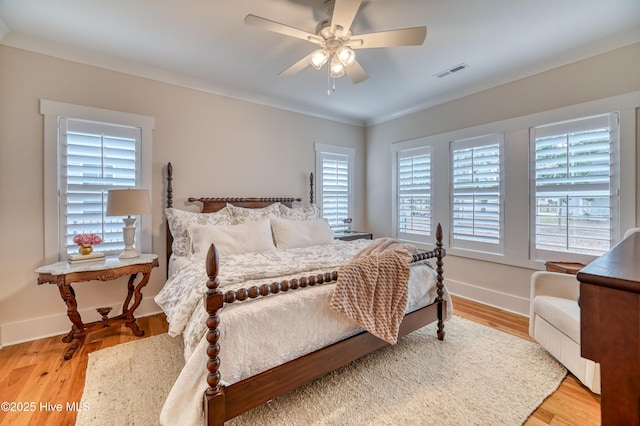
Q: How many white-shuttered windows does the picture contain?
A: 5